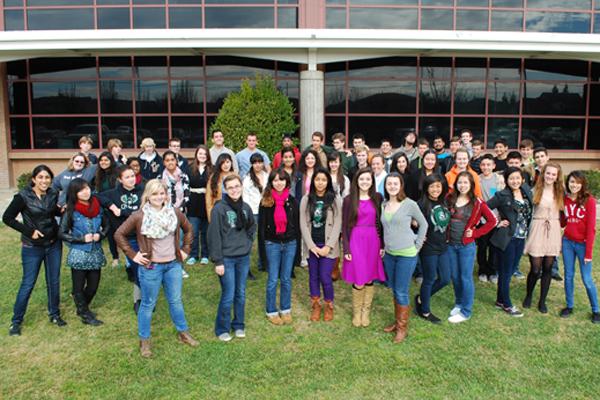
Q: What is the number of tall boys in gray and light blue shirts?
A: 2